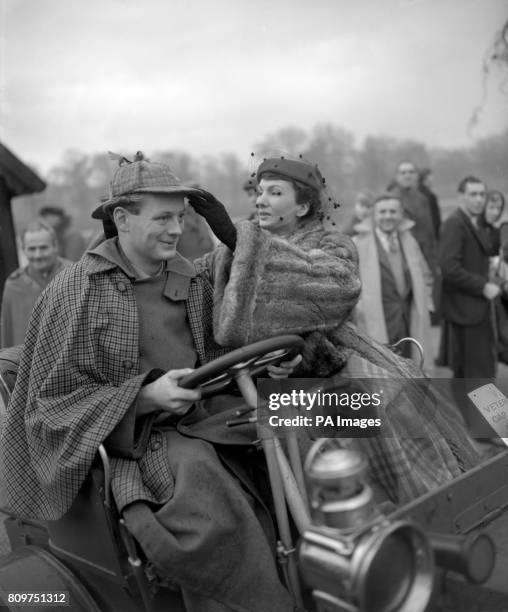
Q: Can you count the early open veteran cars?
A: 1